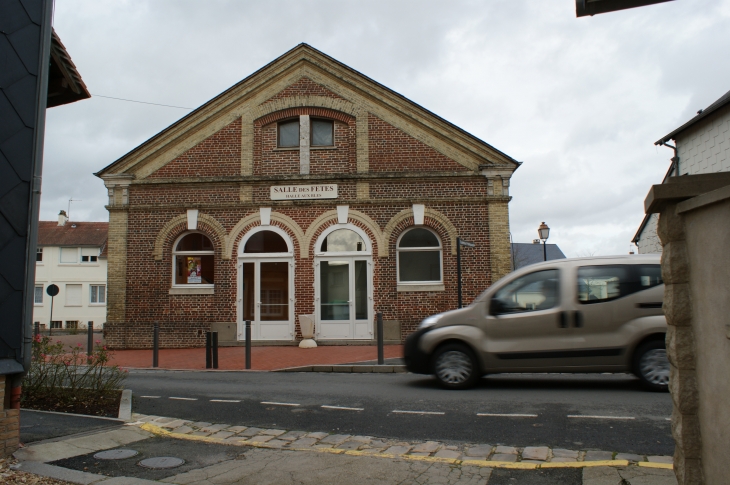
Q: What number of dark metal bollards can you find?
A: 7